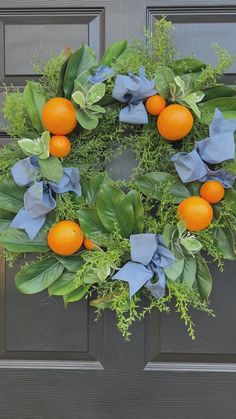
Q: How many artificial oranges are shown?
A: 8